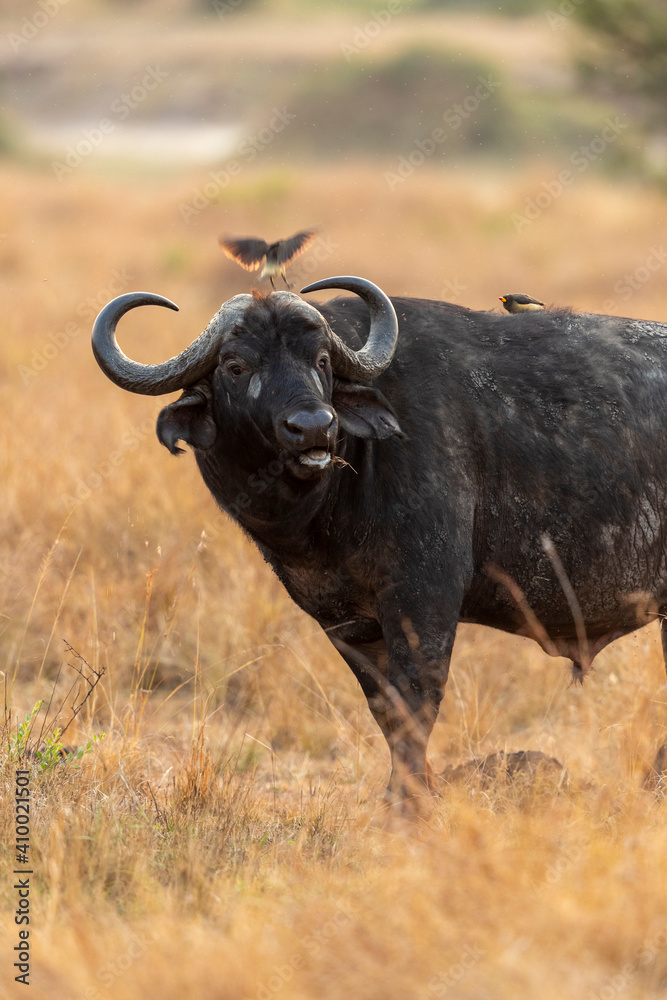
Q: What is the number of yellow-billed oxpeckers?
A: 2